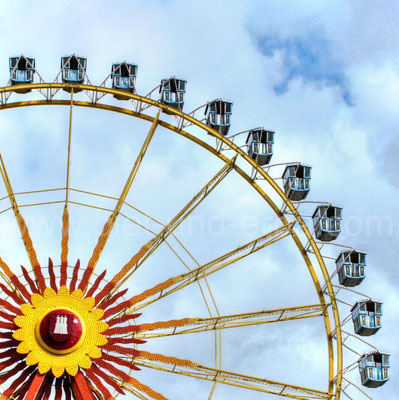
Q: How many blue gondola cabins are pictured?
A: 11